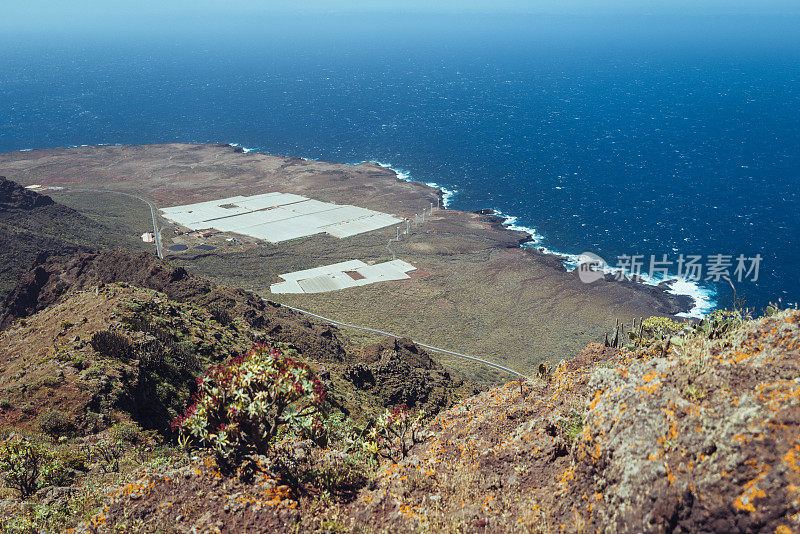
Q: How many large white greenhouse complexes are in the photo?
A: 2